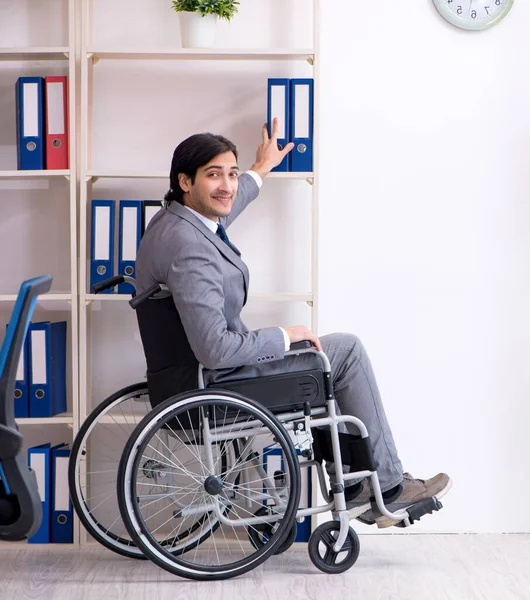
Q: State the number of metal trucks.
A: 0